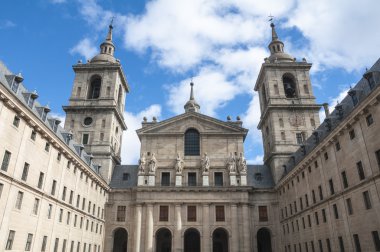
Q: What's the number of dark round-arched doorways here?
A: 5